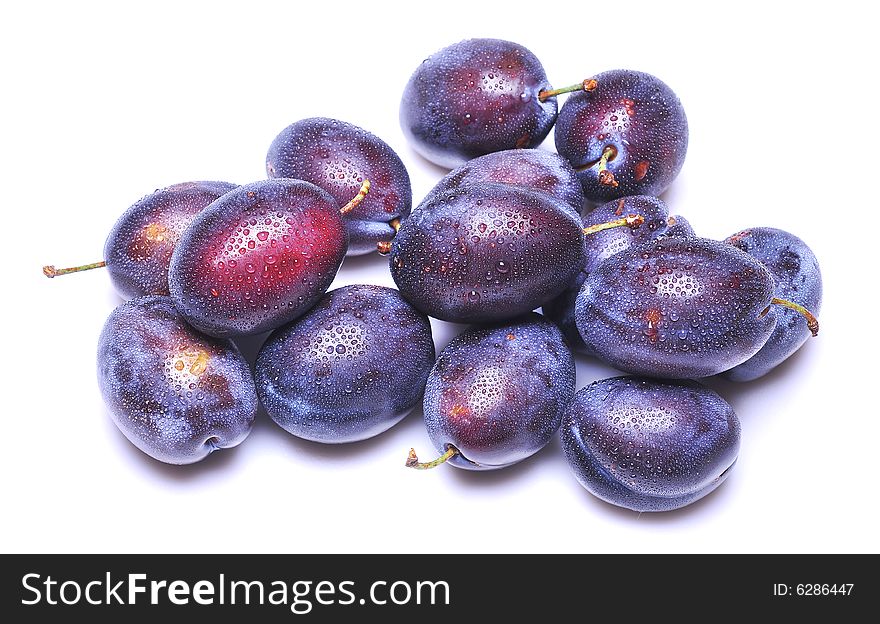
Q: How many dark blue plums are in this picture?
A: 14